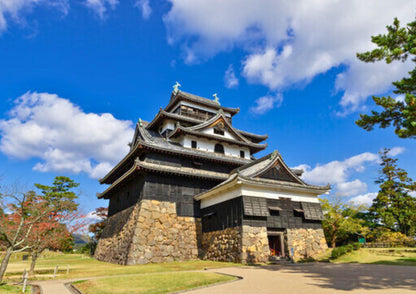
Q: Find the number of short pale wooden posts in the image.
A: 5